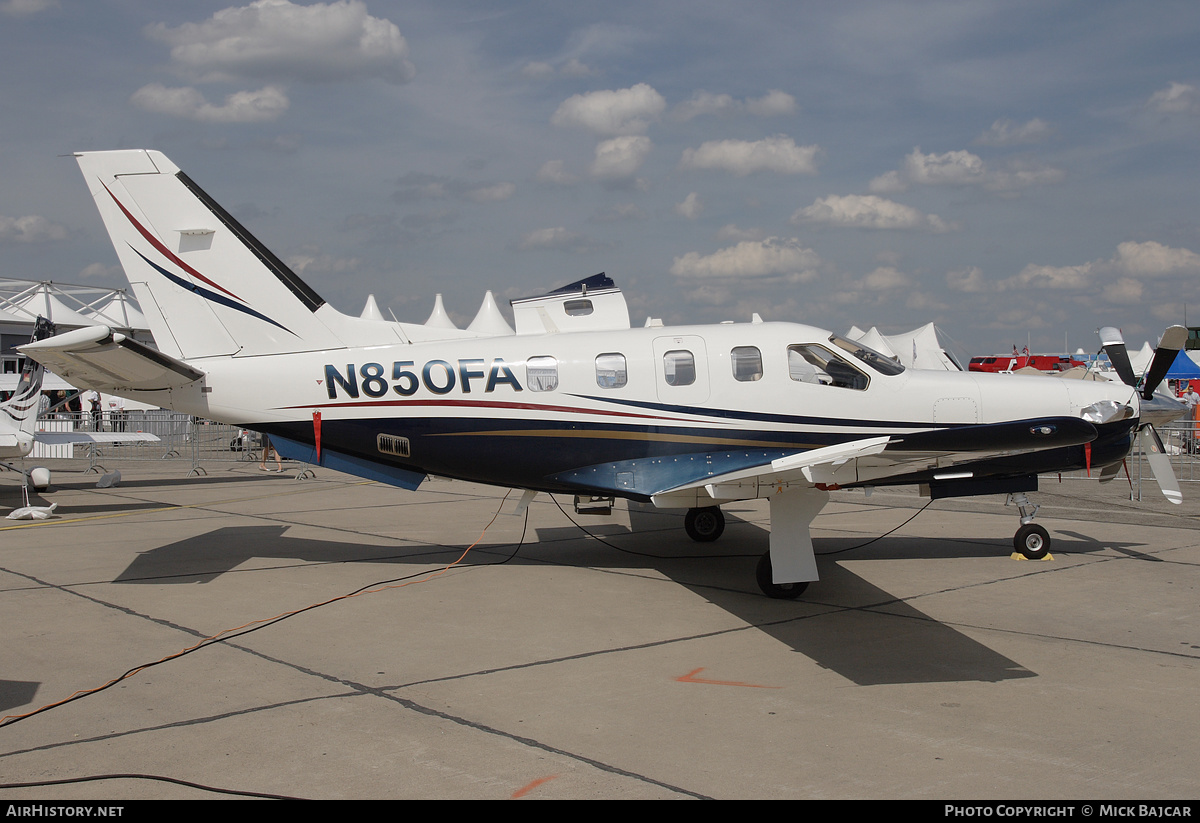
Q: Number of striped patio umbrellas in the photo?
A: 0